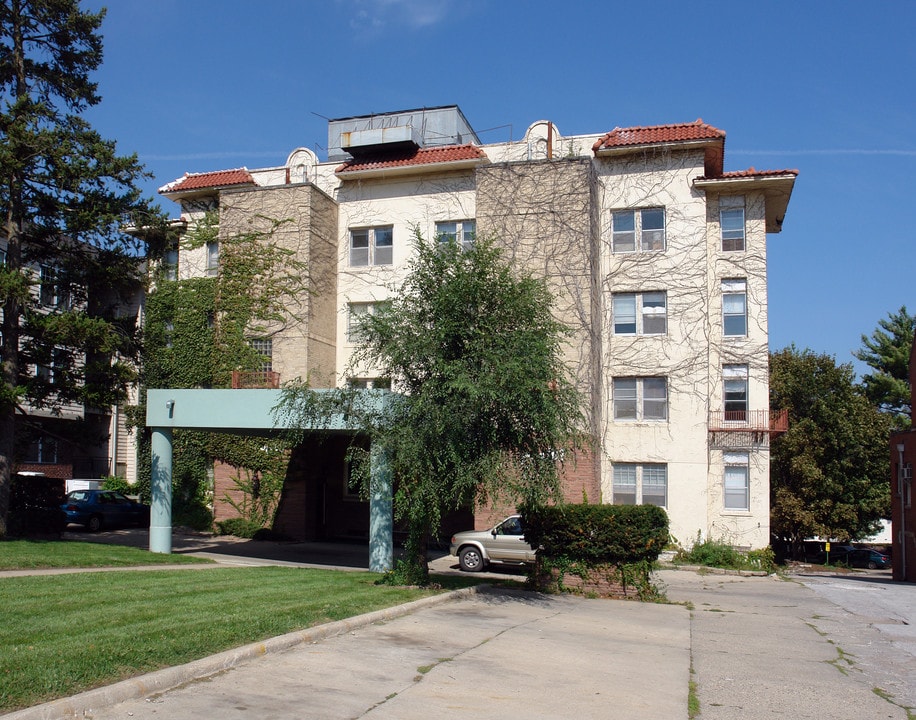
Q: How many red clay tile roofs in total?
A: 4